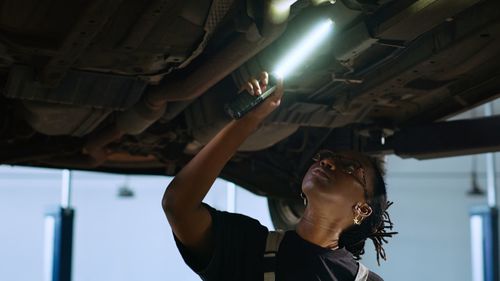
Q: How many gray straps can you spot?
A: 2